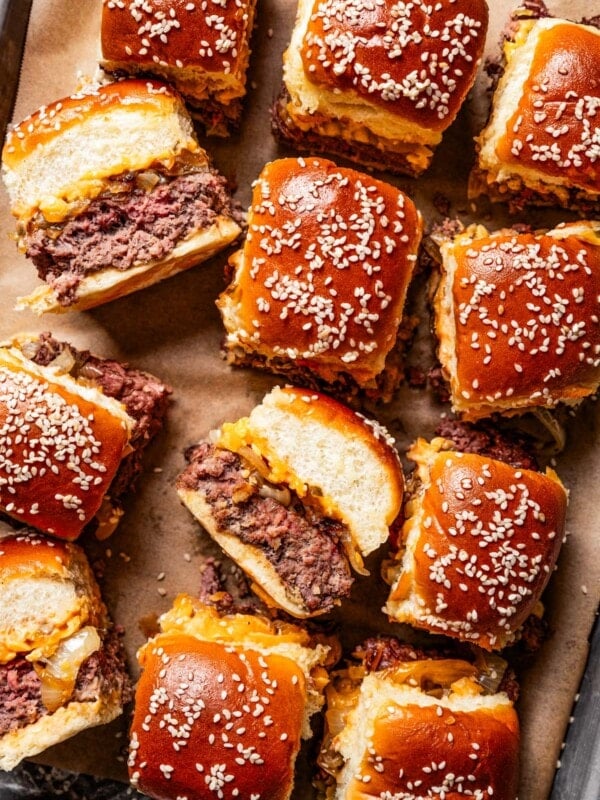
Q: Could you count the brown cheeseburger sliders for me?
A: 12